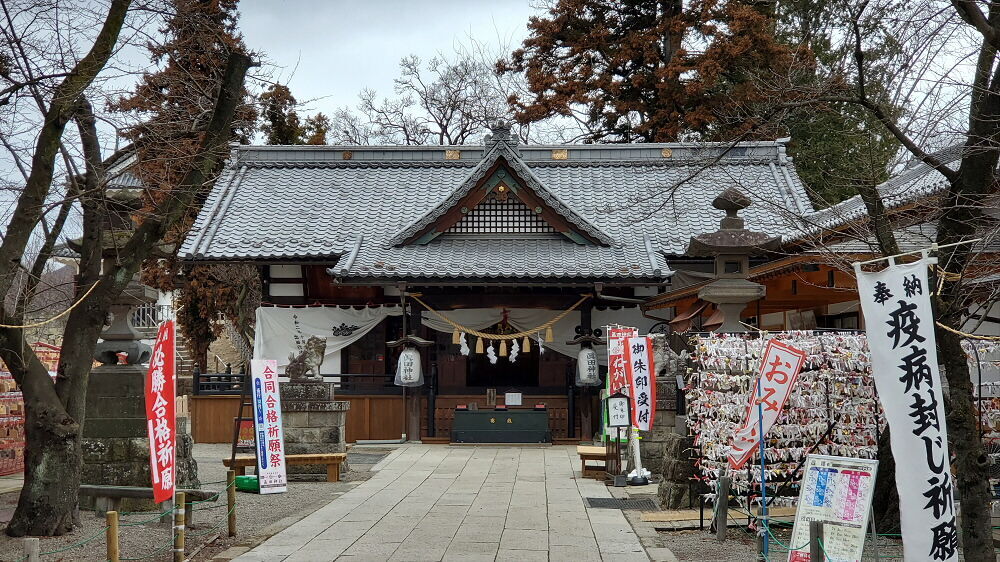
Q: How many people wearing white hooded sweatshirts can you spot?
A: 0